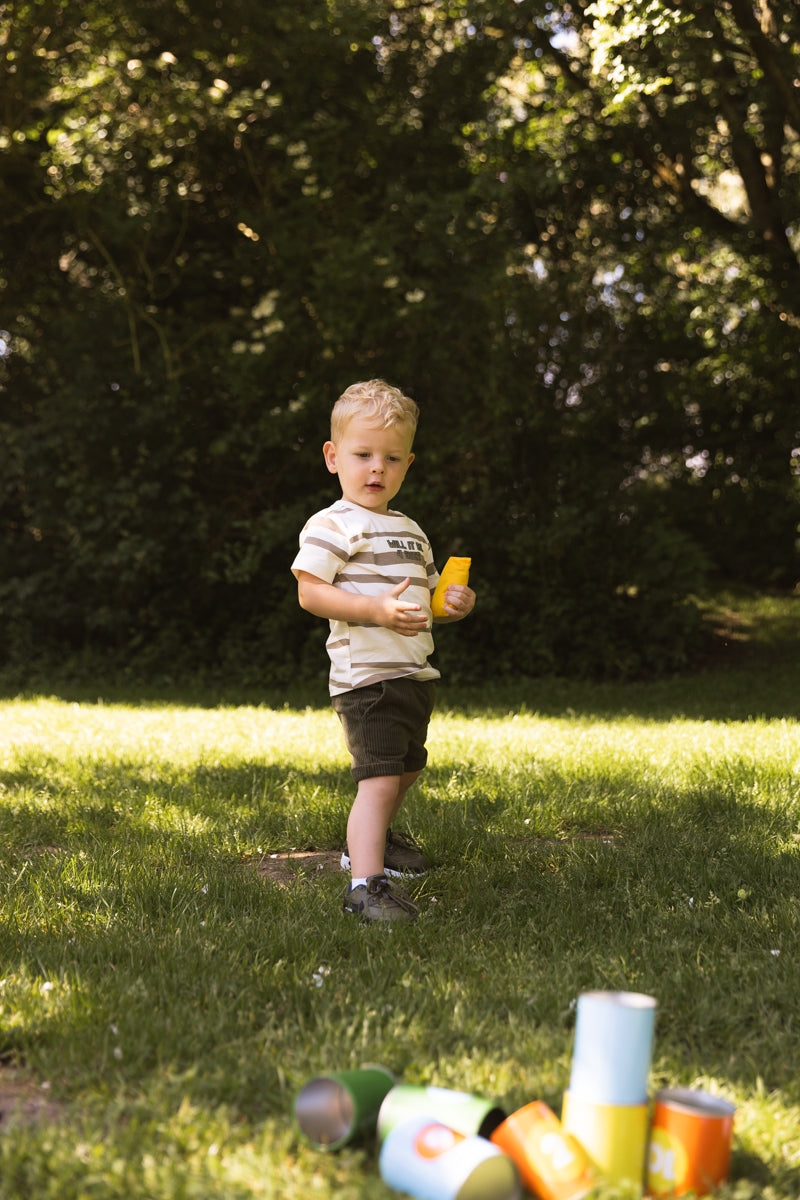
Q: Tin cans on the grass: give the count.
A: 7